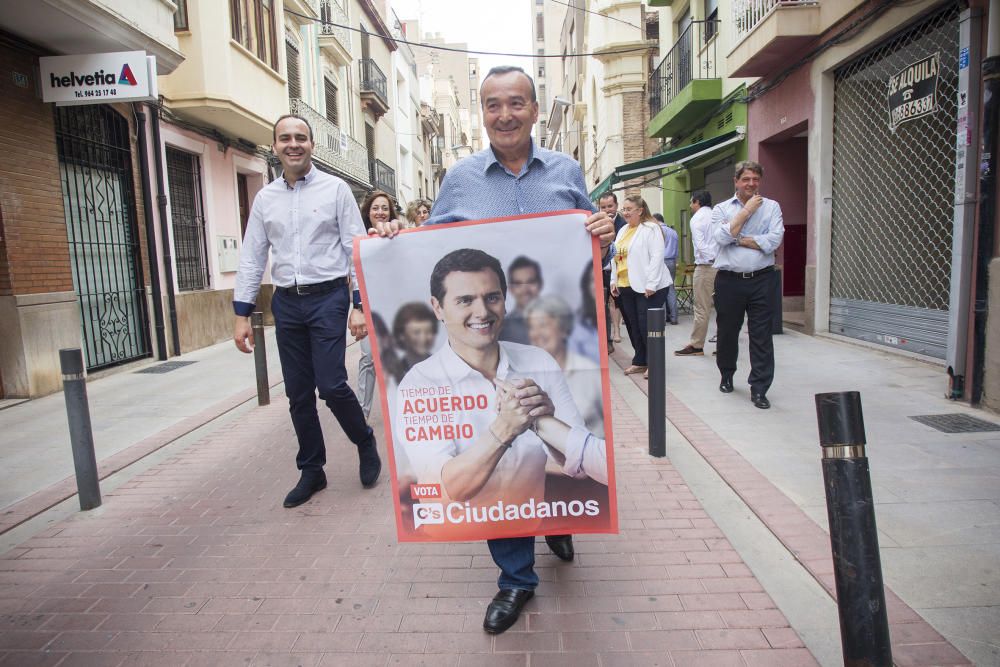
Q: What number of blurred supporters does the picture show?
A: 5